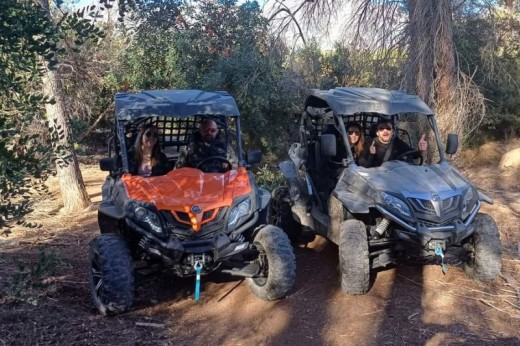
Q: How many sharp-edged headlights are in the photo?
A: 4